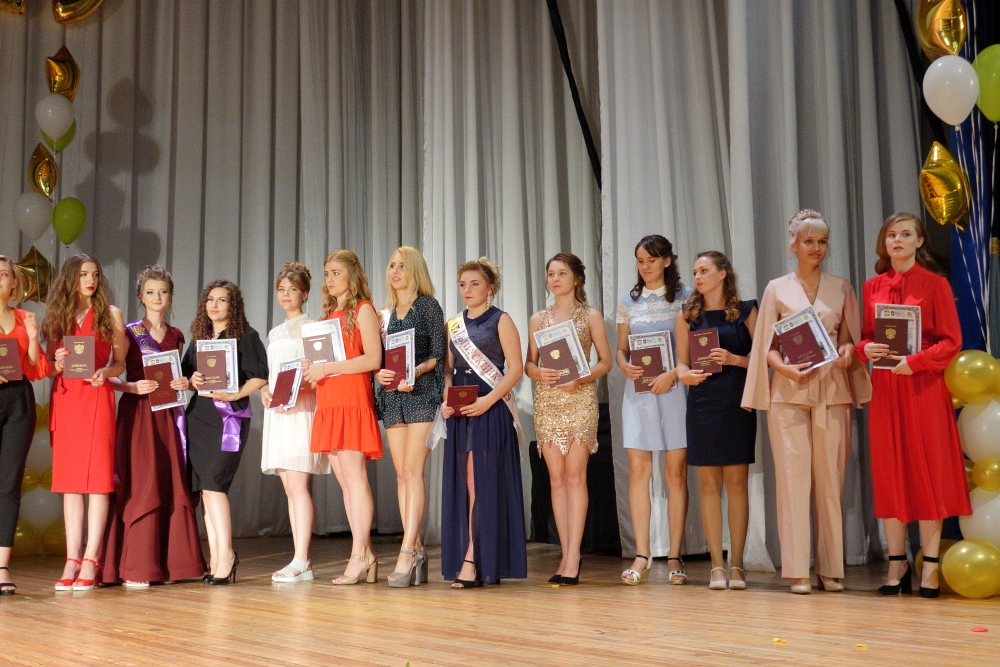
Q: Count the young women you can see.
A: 13